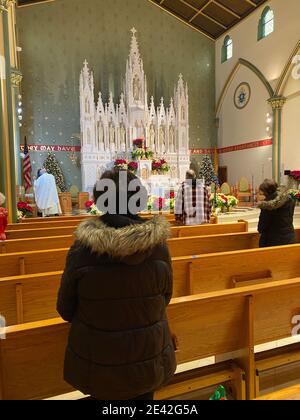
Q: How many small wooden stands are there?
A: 2